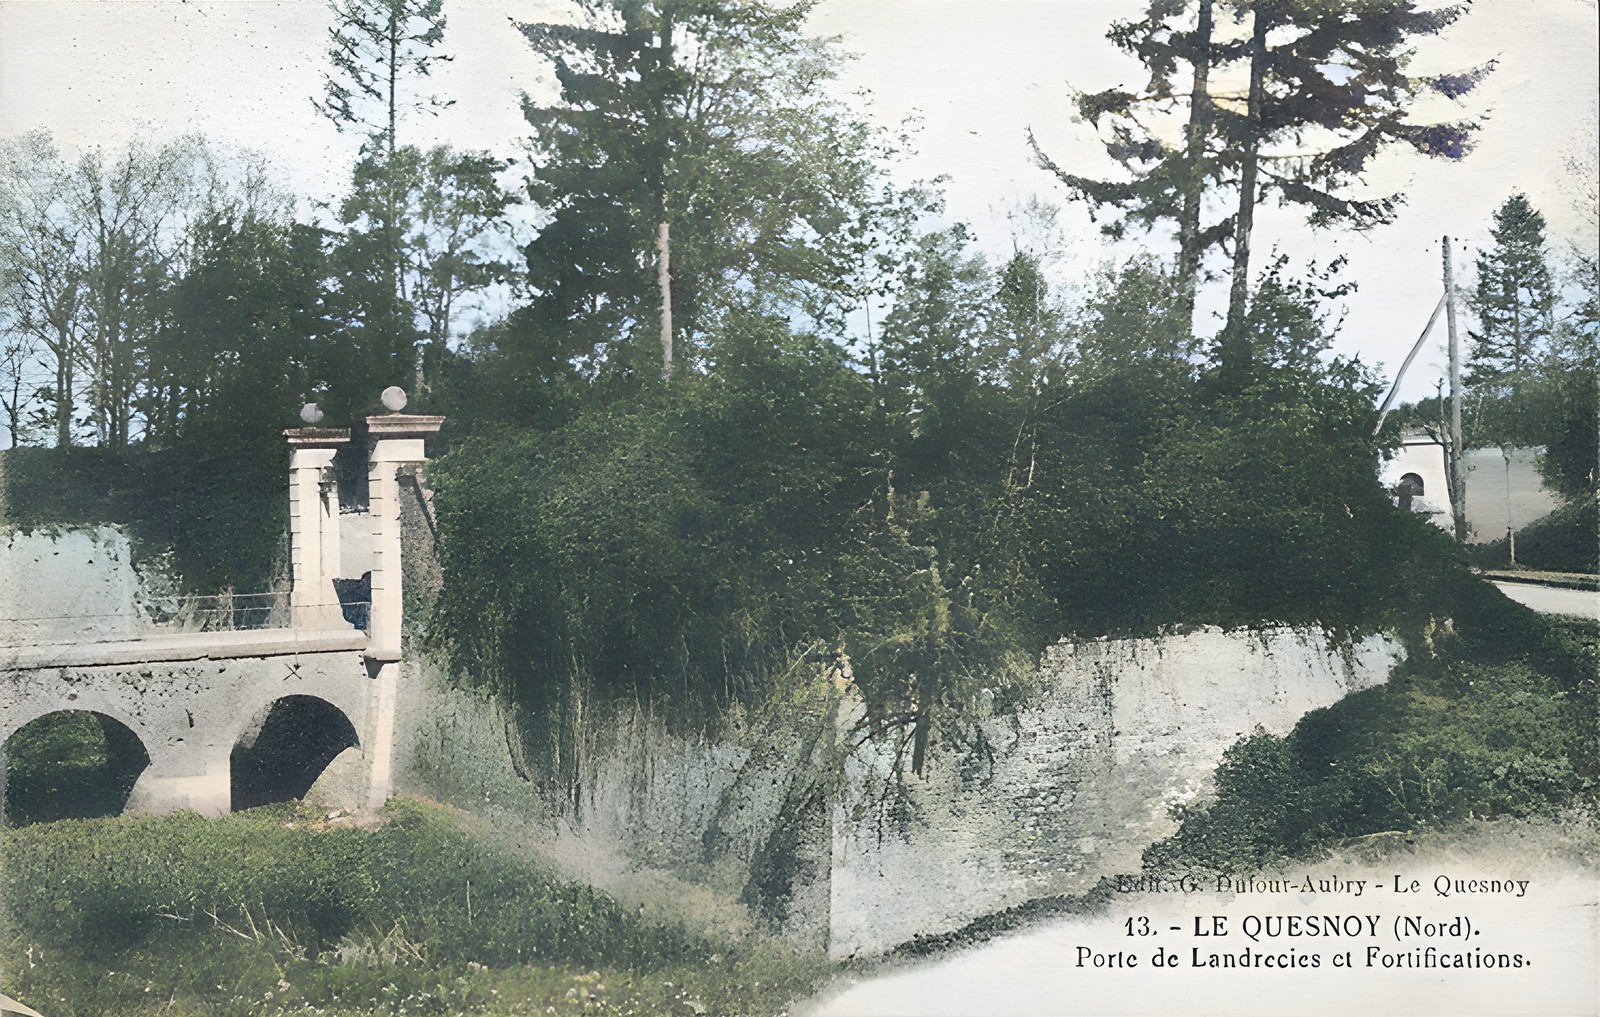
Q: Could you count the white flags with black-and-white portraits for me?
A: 0